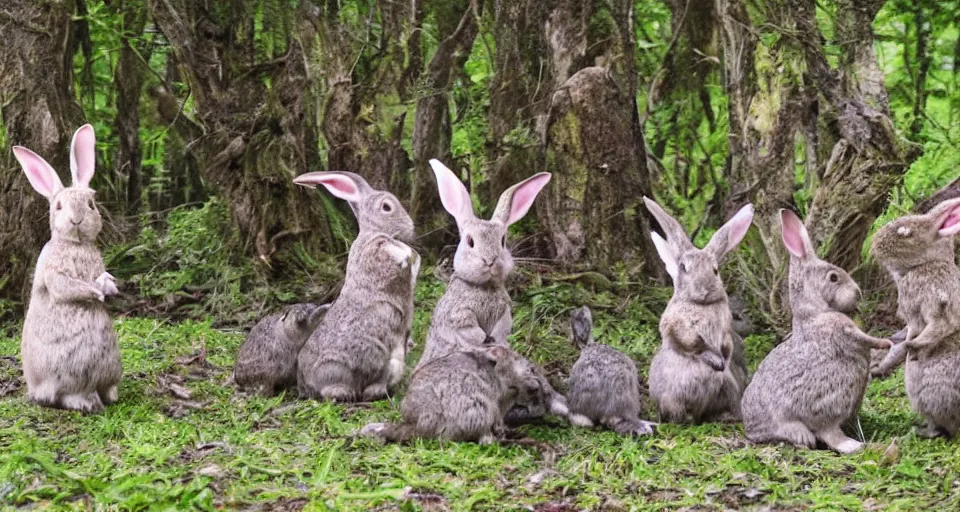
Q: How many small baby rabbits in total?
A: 3